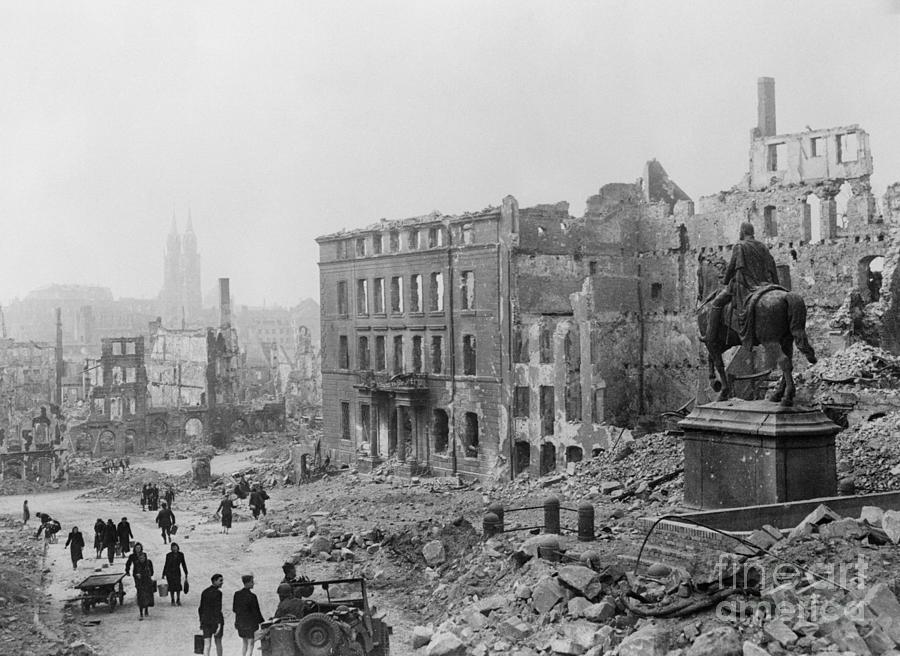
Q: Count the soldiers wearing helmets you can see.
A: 1